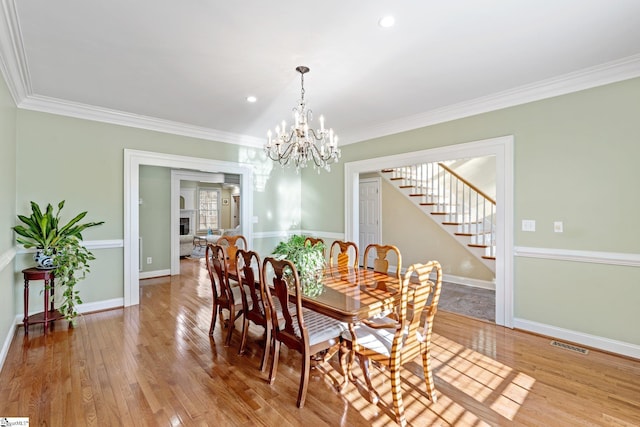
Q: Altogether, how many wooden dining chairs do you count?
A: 8